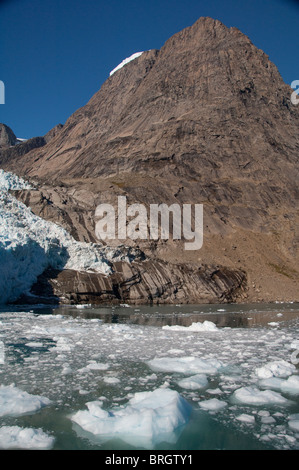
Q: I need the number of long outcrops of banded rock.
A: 1